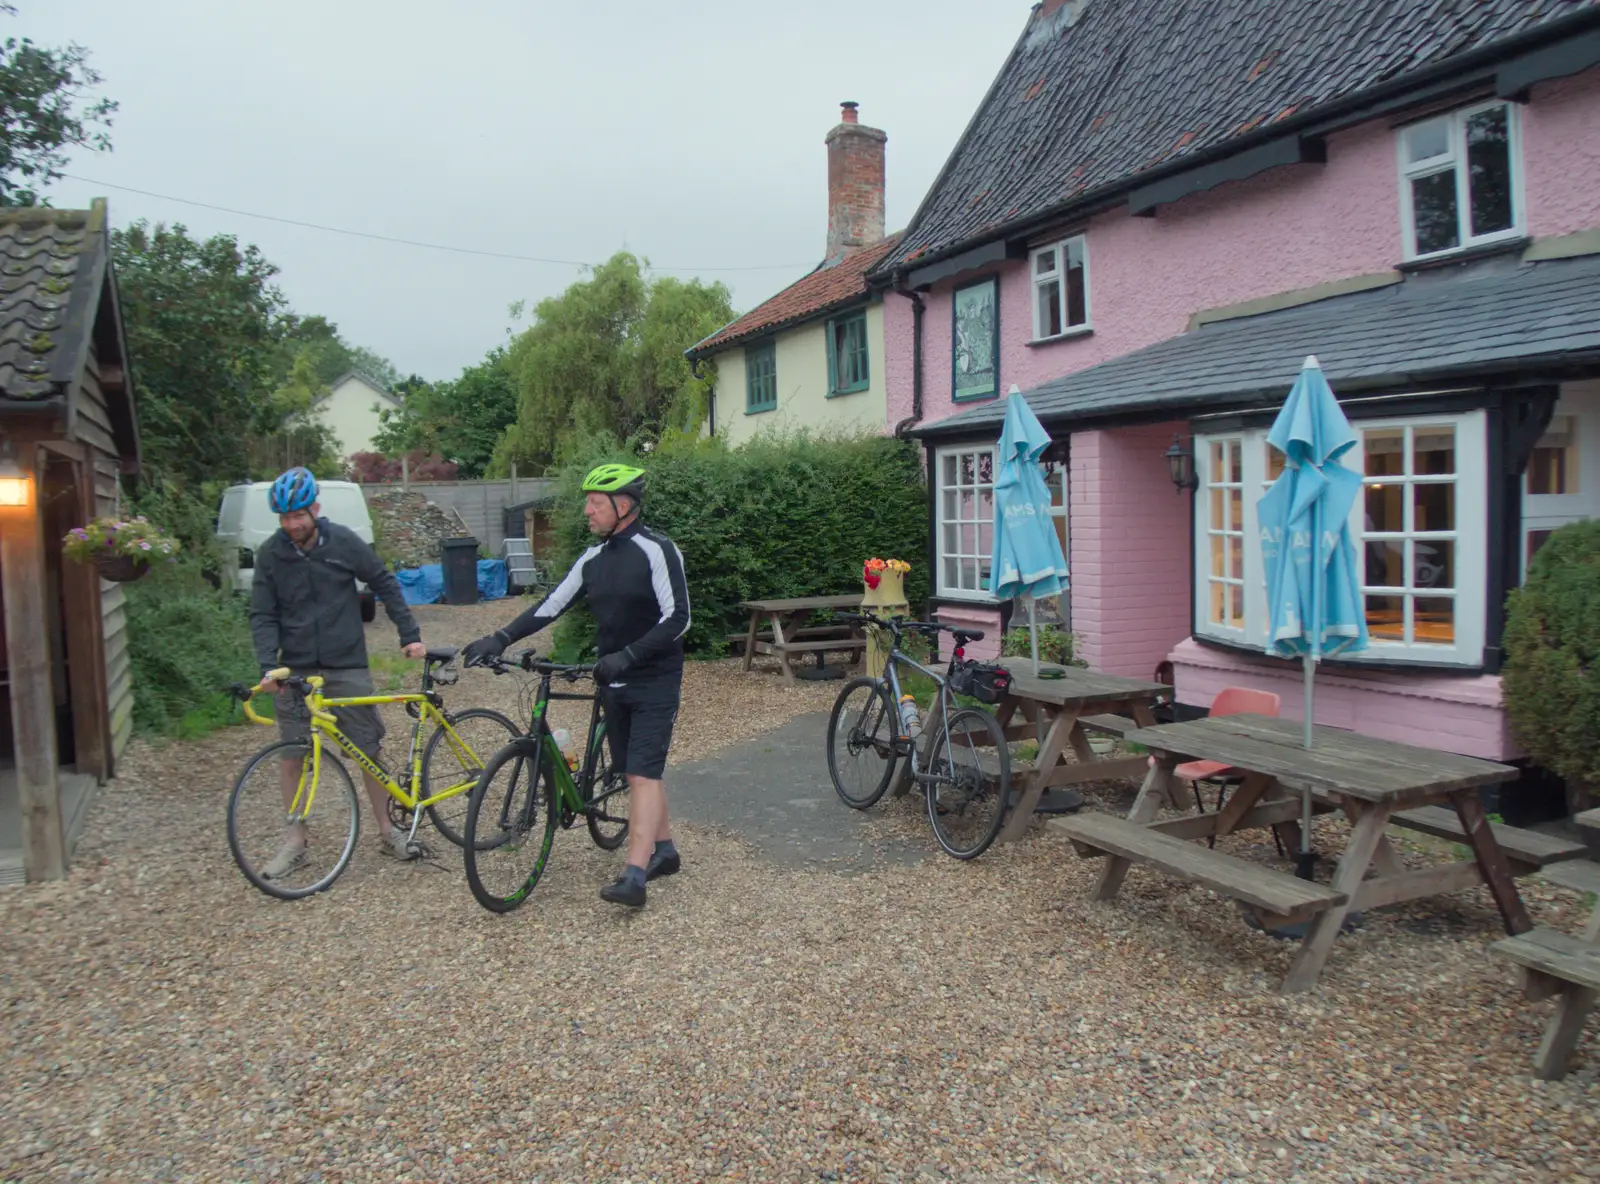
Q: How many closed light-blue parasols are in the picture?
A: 2